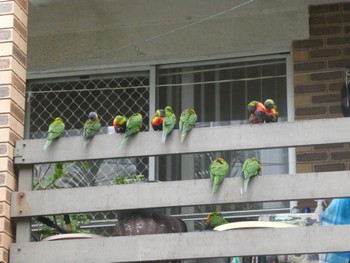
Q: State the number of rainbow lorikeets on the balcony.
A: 12